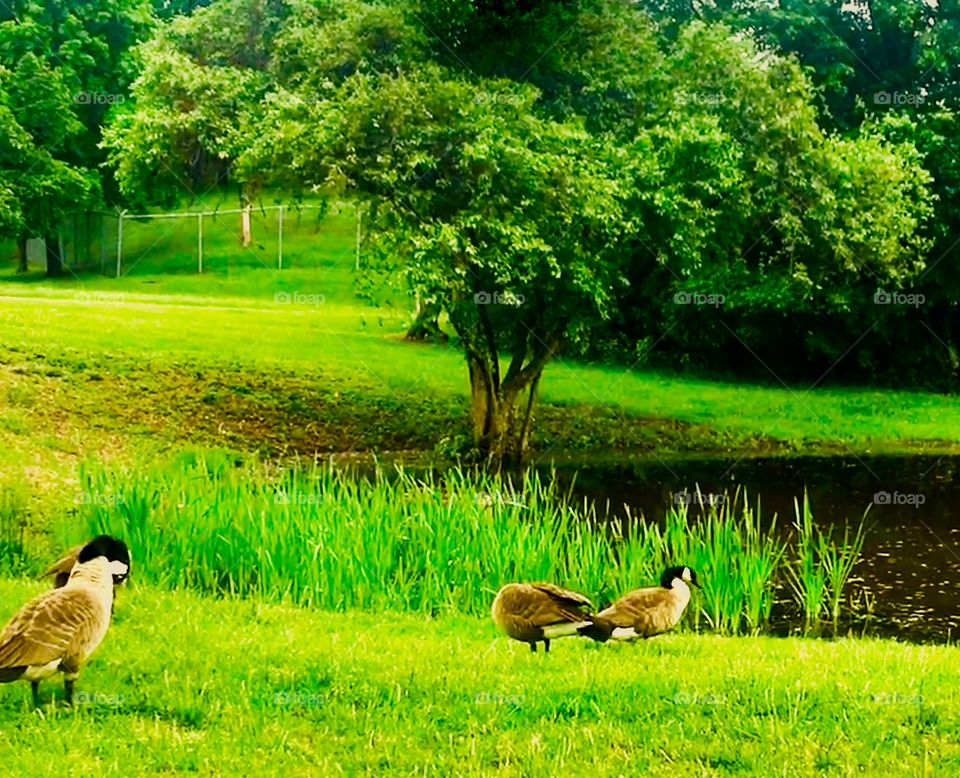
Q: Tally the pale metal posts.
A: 4